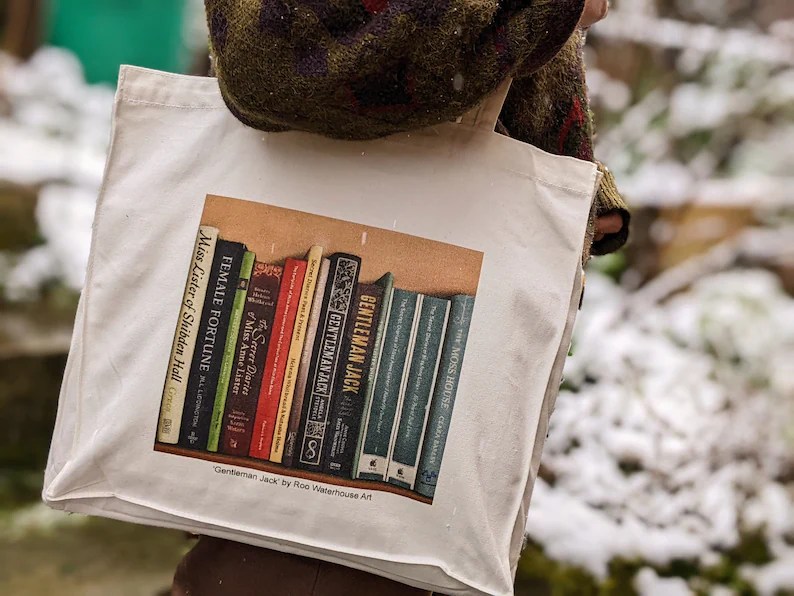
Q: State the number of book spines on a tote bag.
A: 13